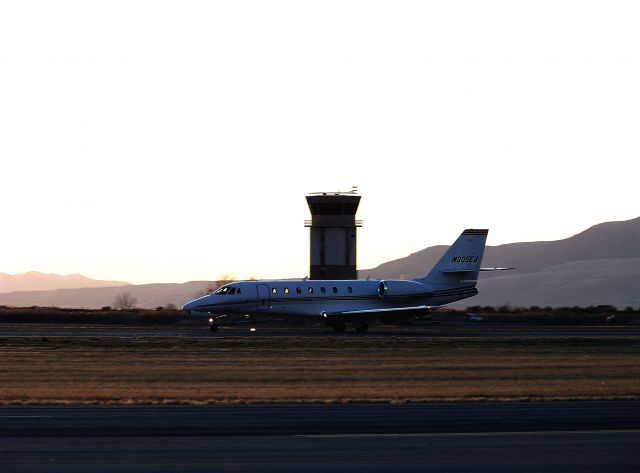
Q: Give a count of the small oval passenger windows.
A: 7